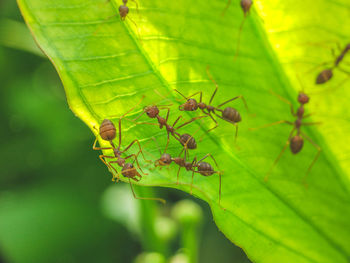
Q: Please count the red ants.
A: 8